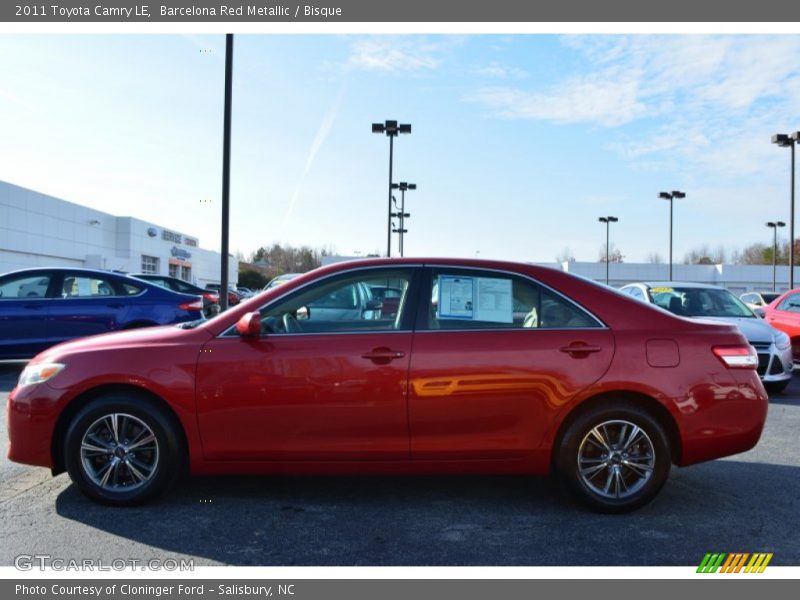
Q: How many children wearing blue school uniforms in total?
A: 0